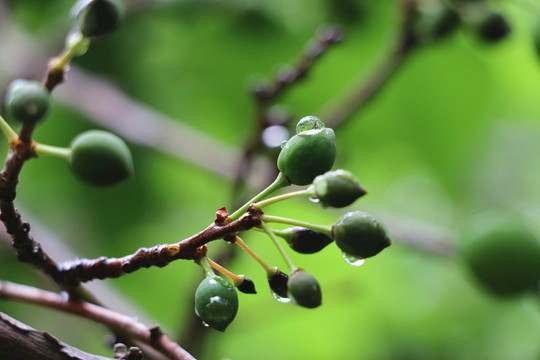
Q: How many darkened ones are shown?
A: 3